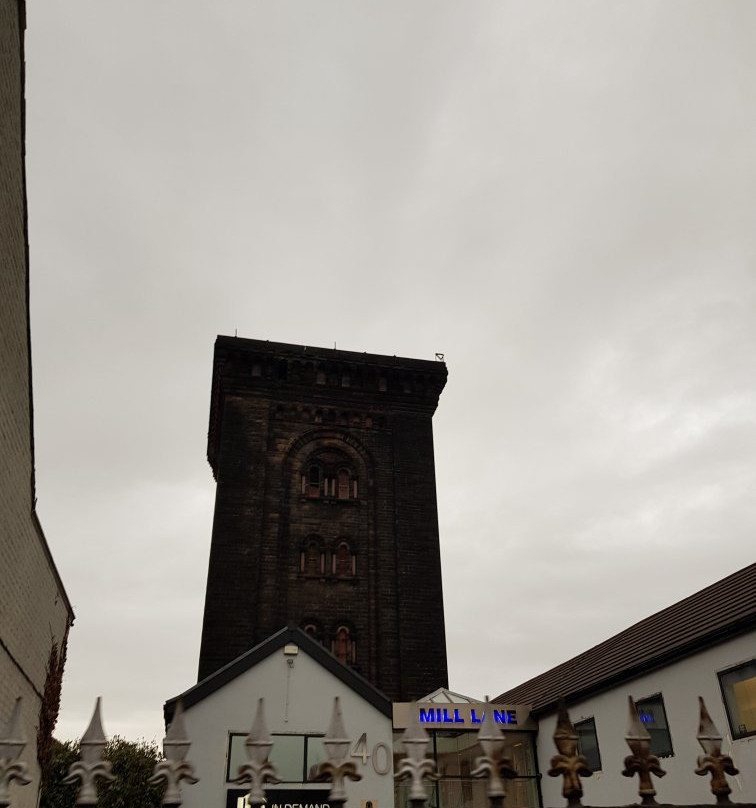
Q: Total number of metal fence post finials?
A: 10